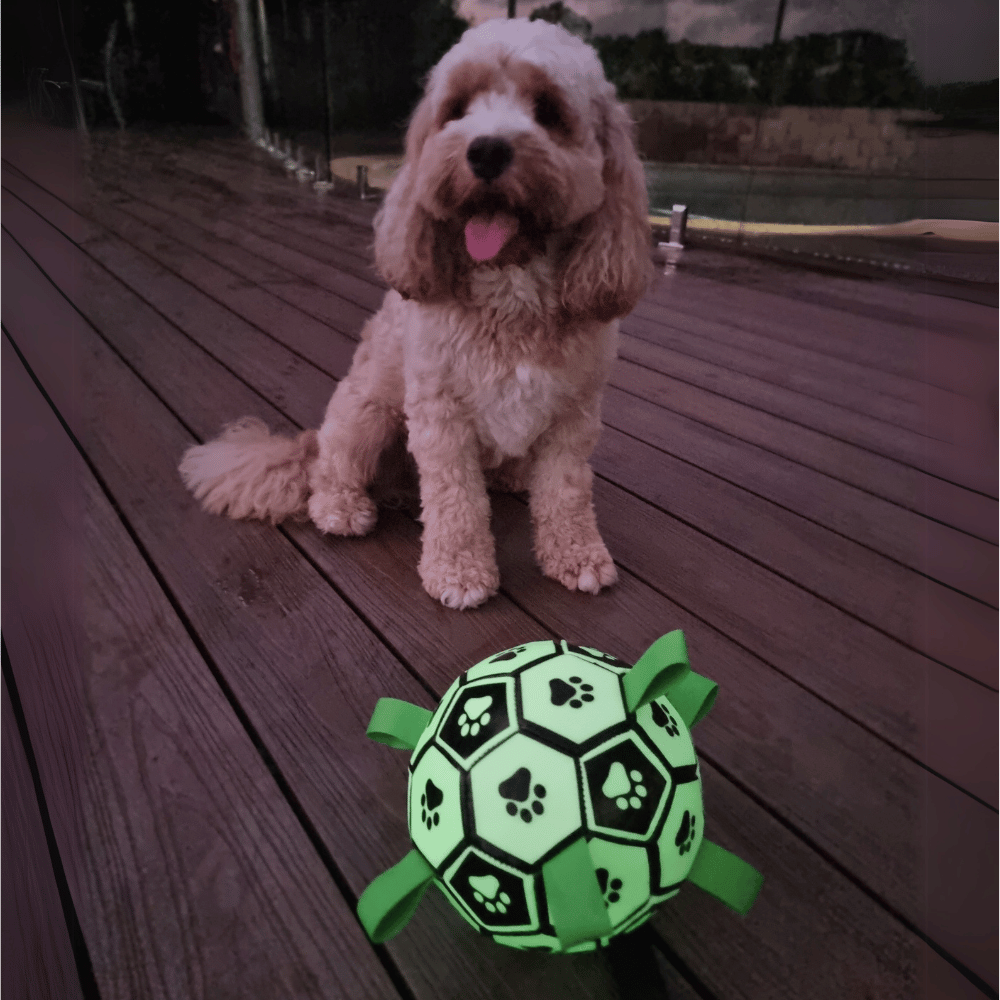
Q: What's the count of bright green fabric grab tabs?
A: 6